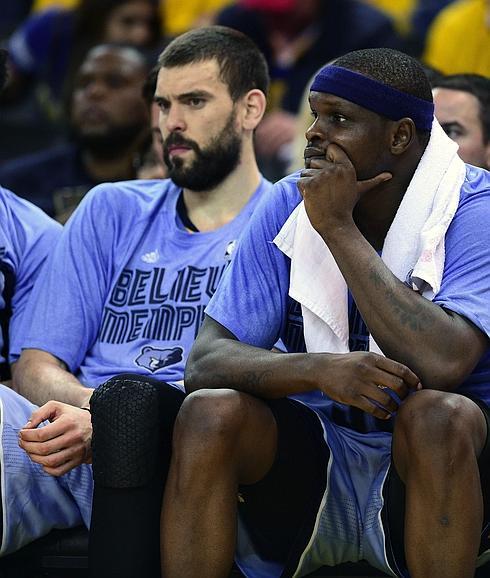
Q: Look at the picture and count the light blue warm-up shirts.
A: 3